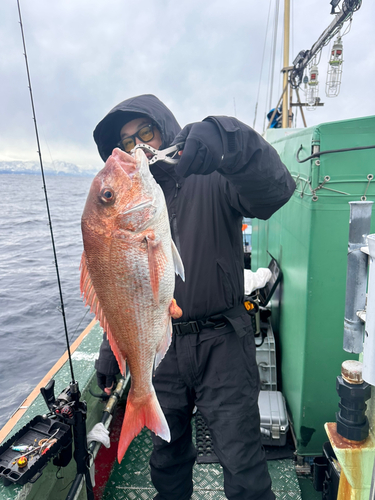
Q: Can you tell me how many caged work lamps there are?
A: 2